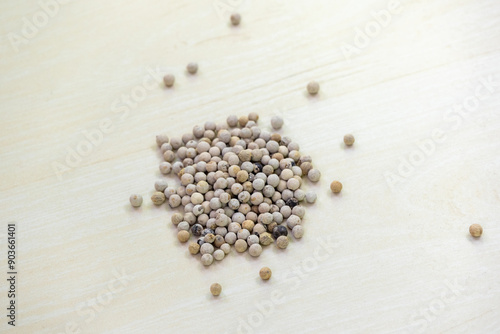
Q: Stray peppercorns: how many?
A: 10